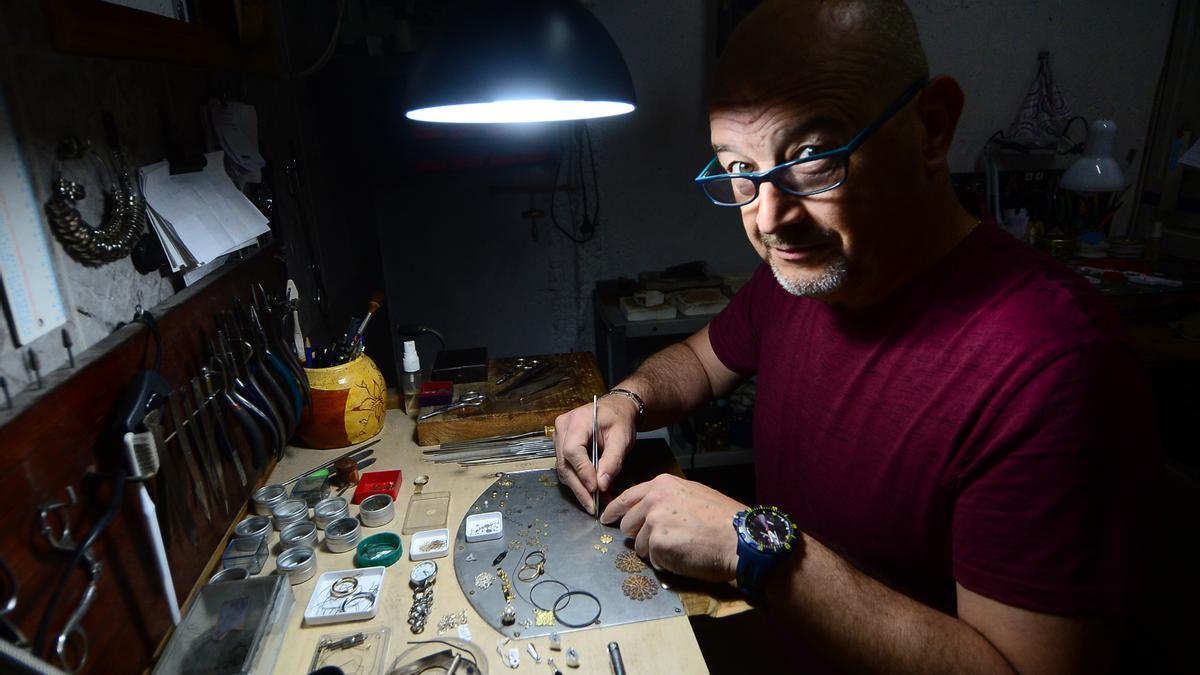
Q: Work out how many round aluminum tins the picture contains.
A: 9